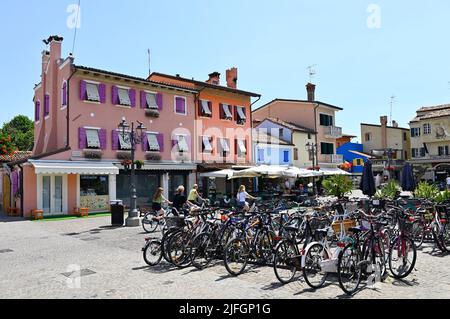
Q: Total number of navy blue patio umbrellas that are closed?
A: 2